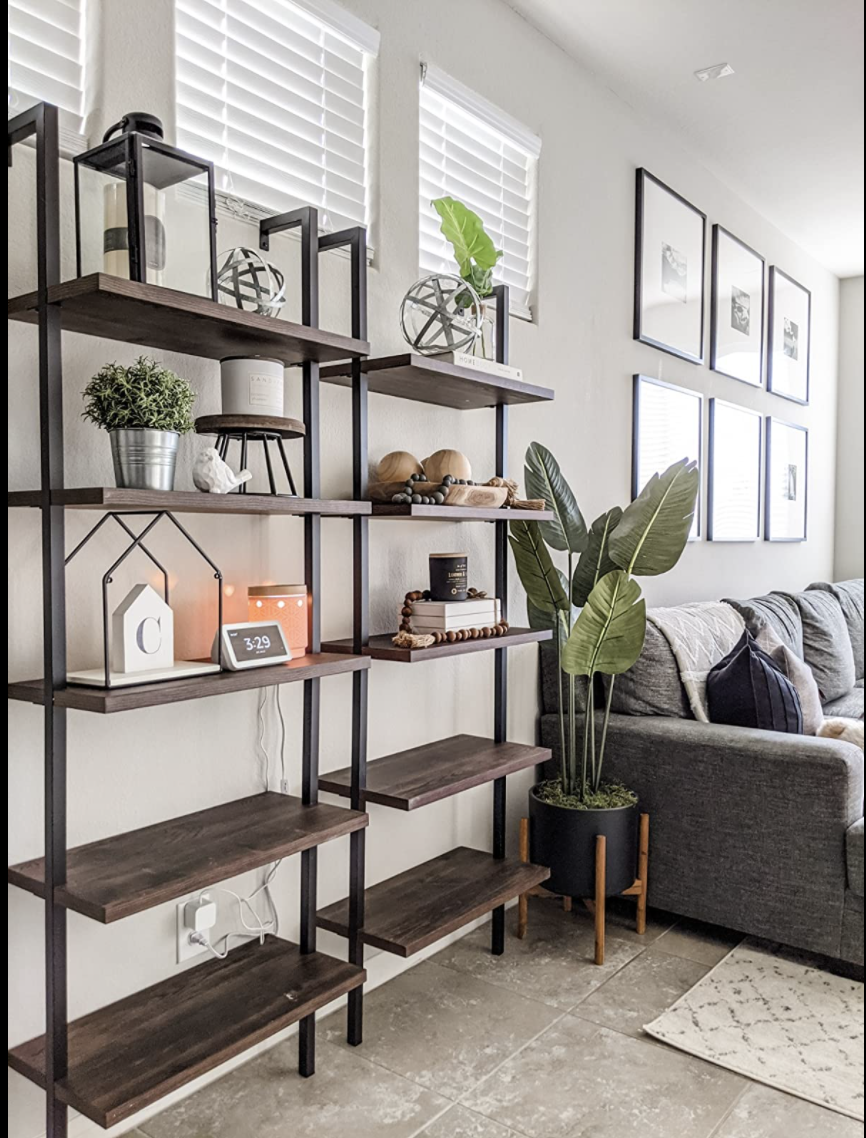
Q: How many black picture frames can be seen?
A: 6